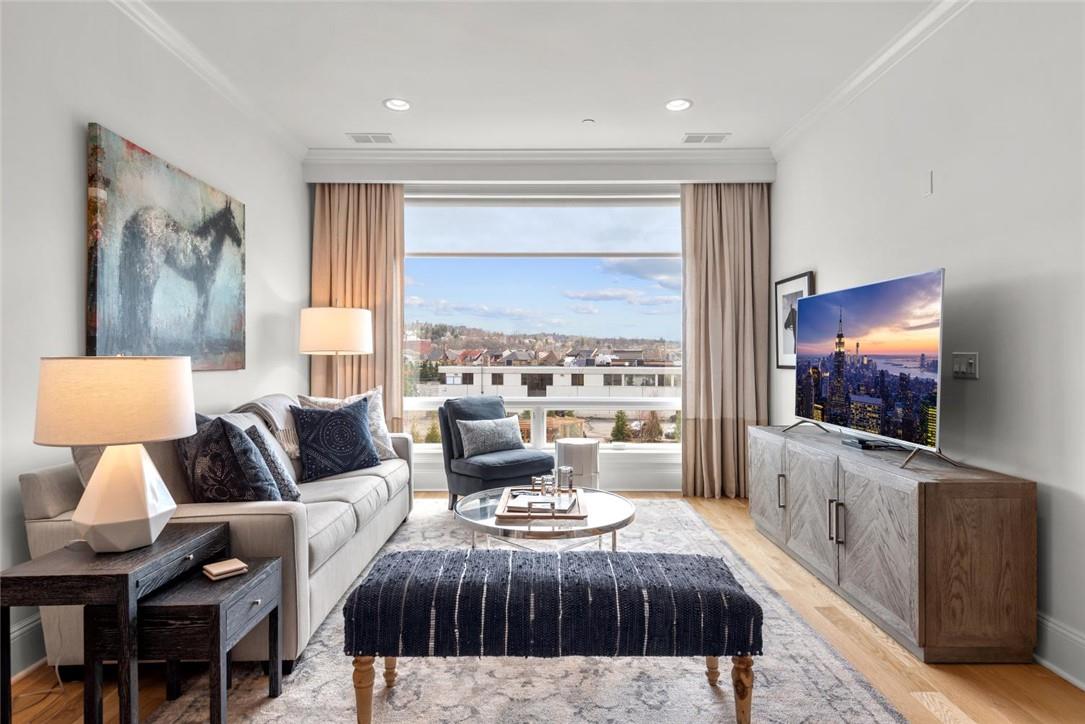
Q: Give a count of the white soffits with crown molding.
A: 1